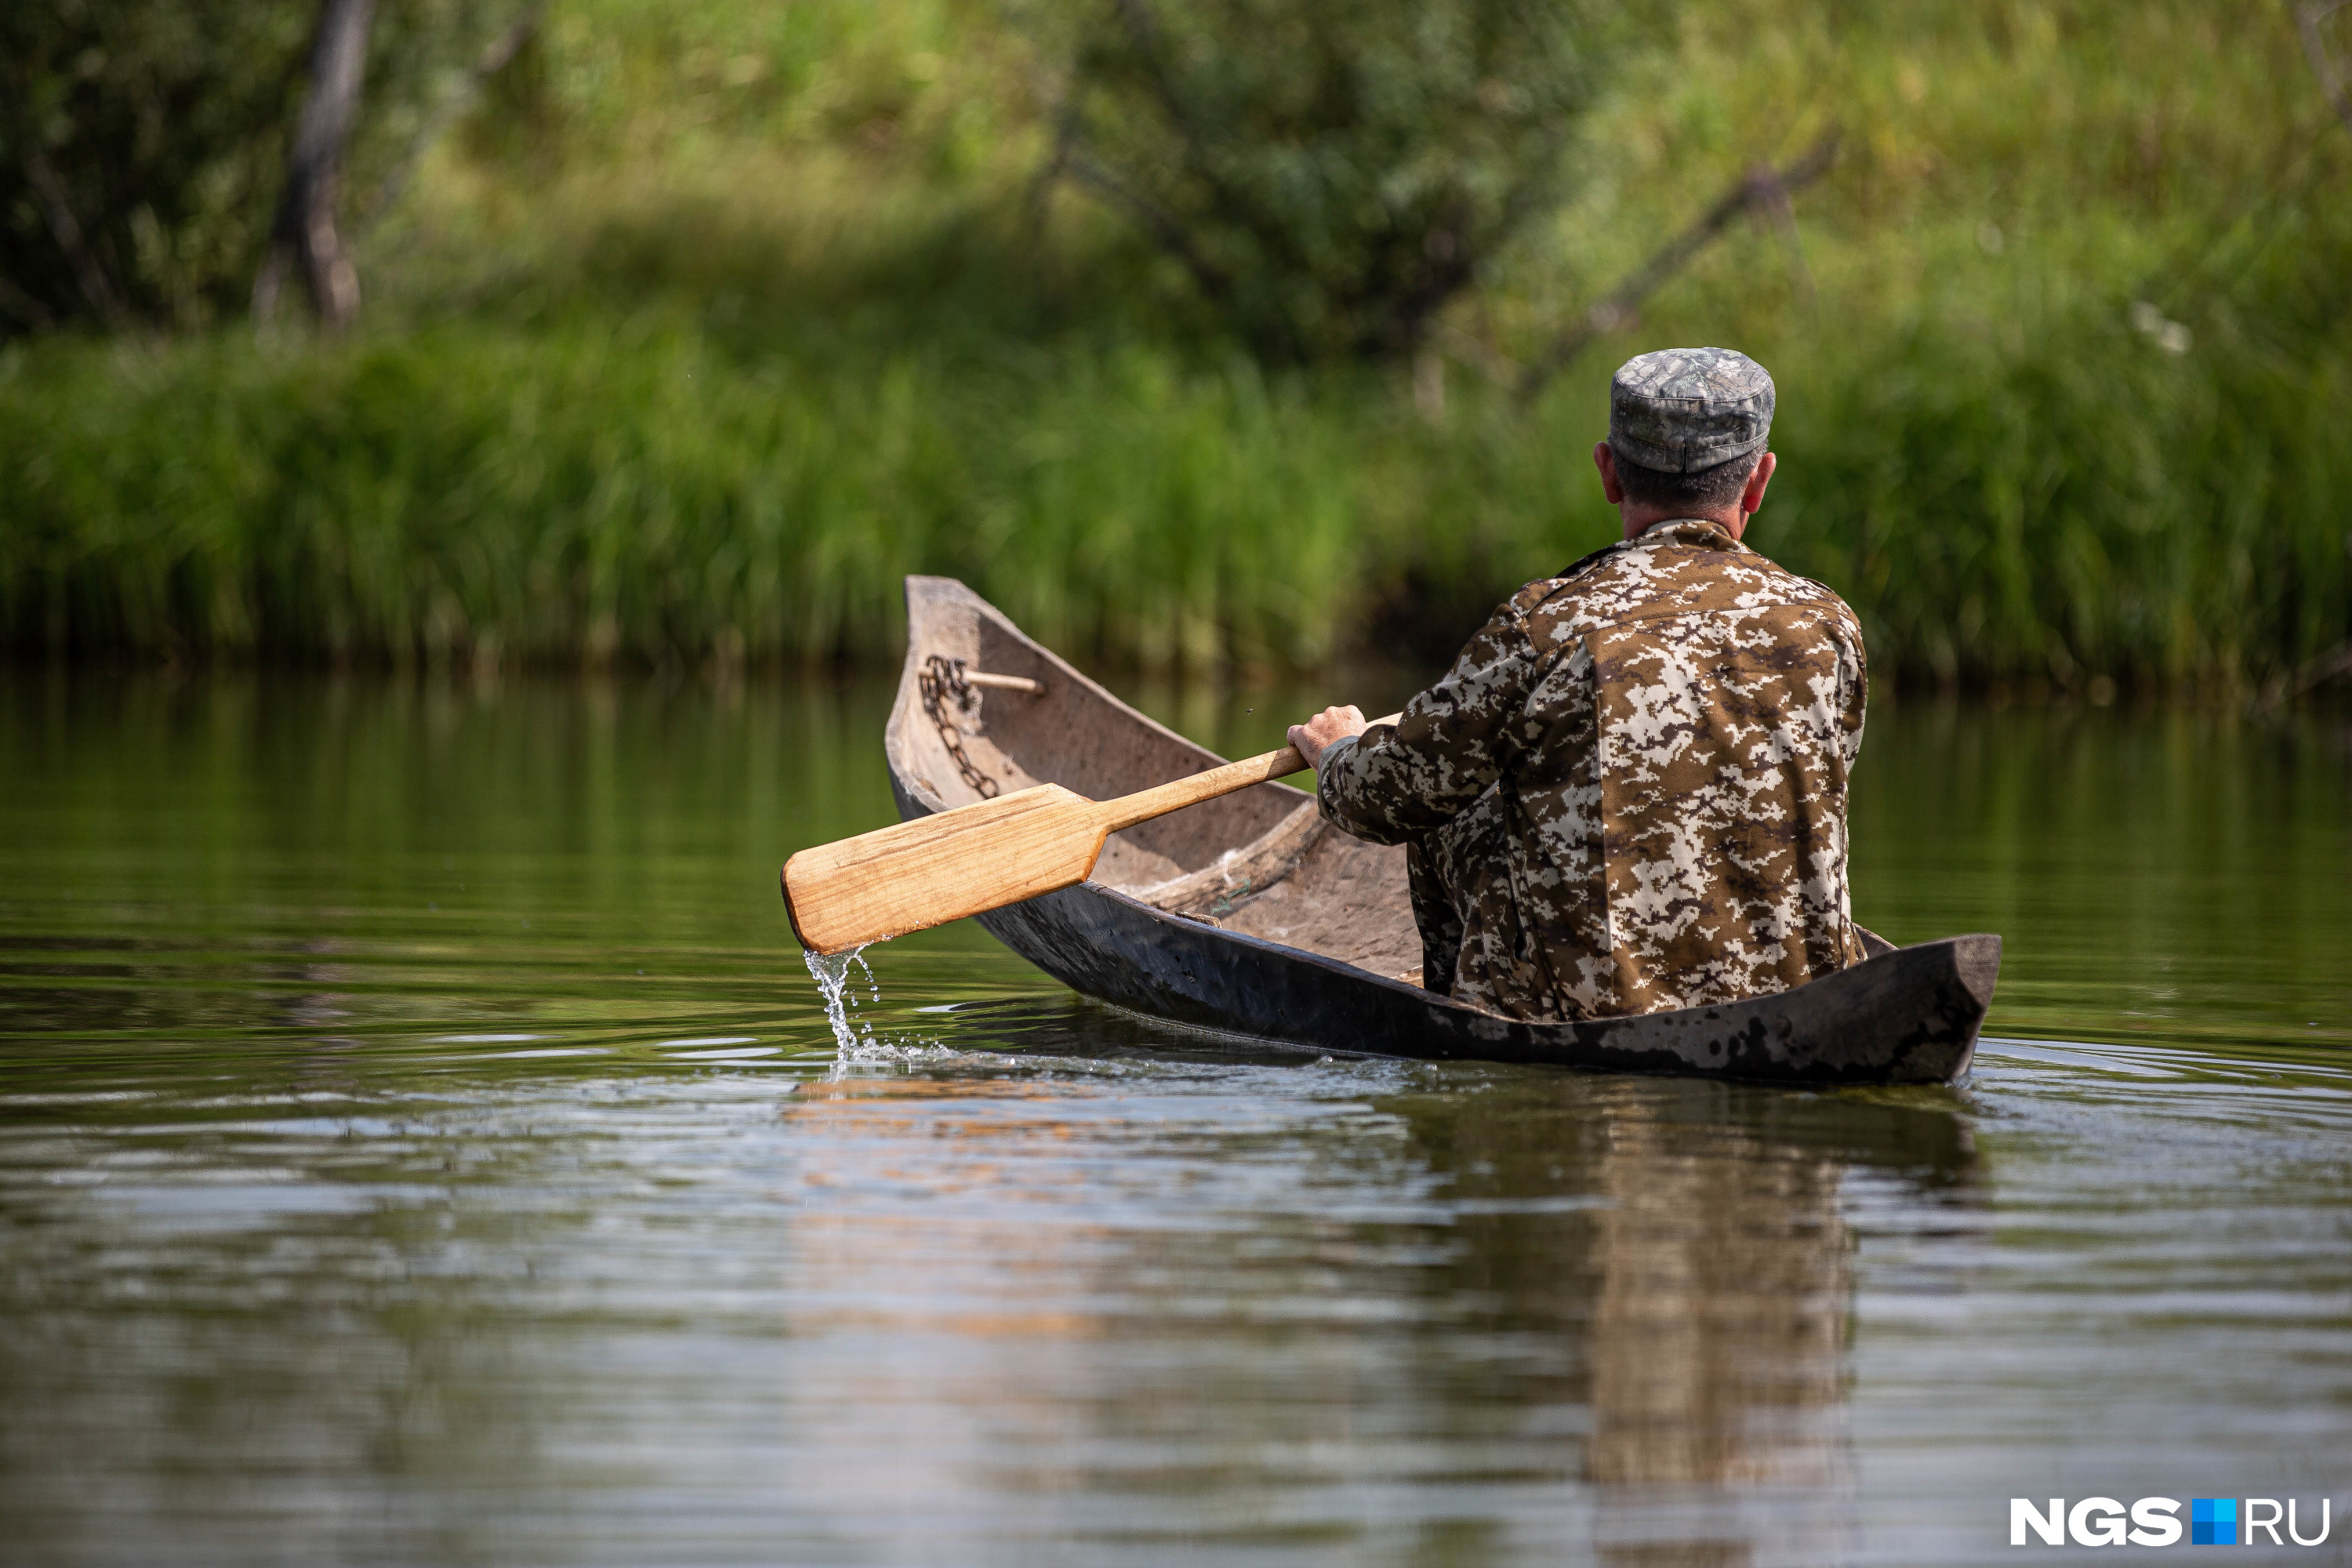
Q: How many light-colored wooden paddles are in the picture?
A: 1